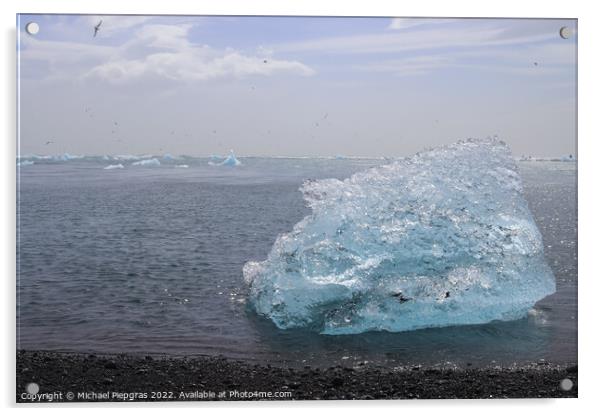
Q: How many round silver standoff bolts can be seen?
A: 4